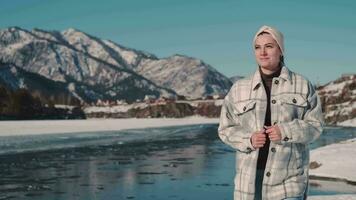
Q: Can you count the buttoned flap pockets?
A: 2